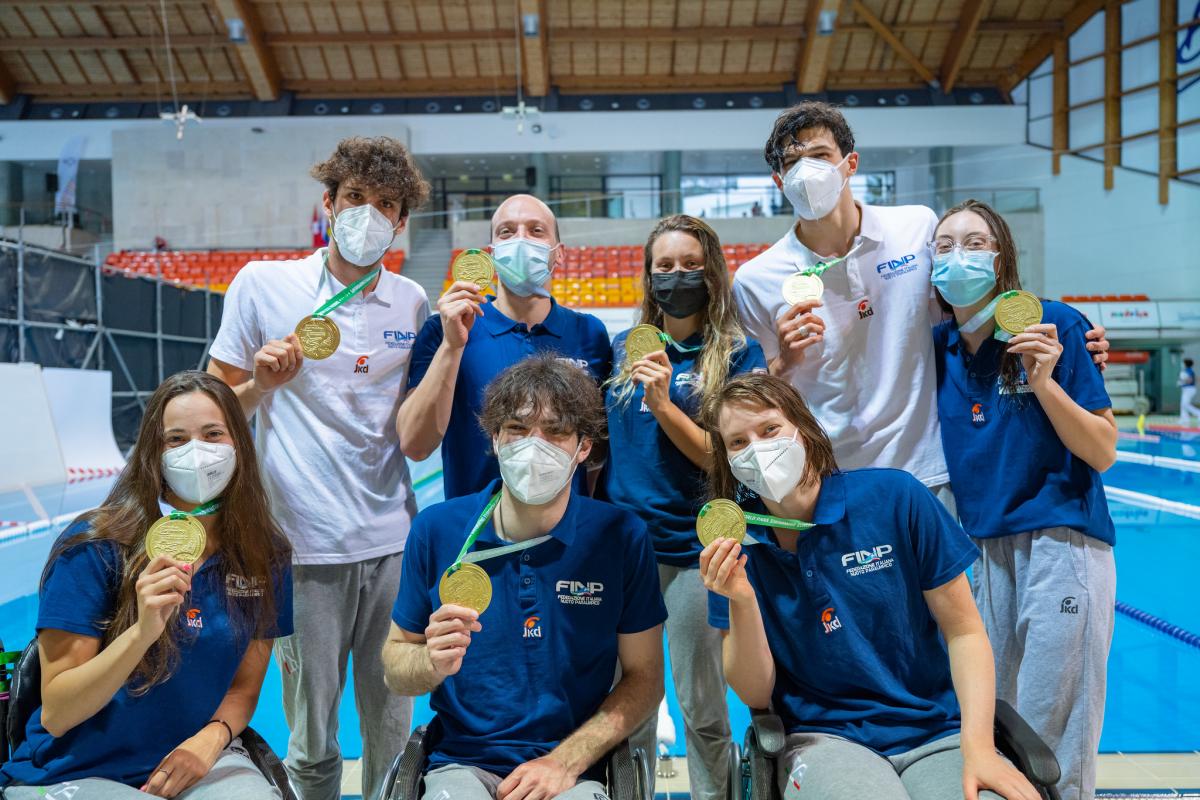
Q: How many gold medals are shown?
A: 8